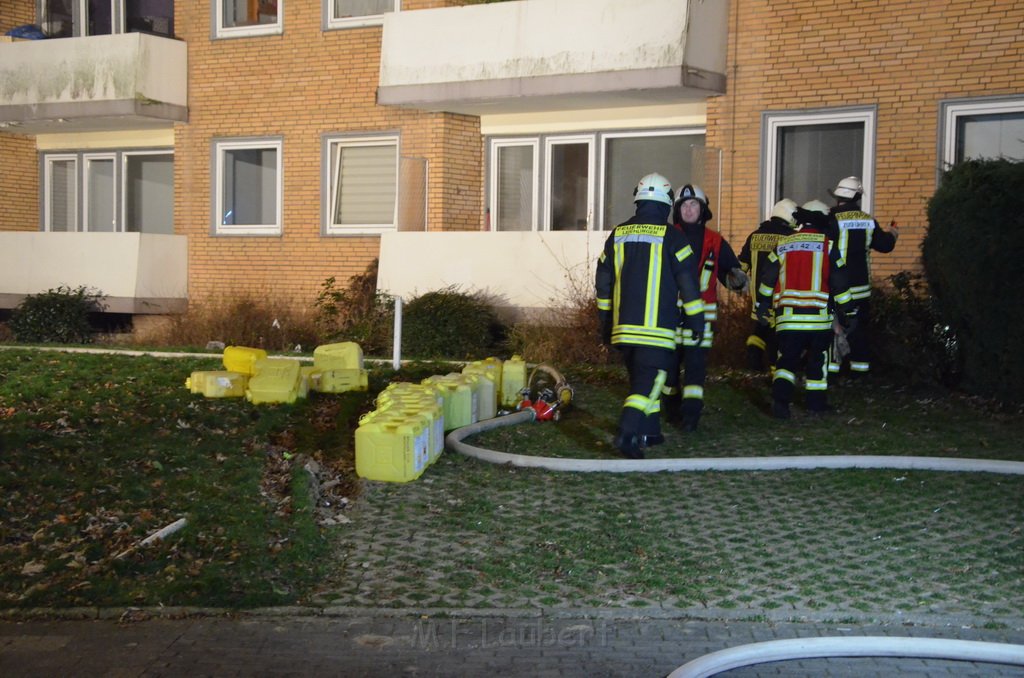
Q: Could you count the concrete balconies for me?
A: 4